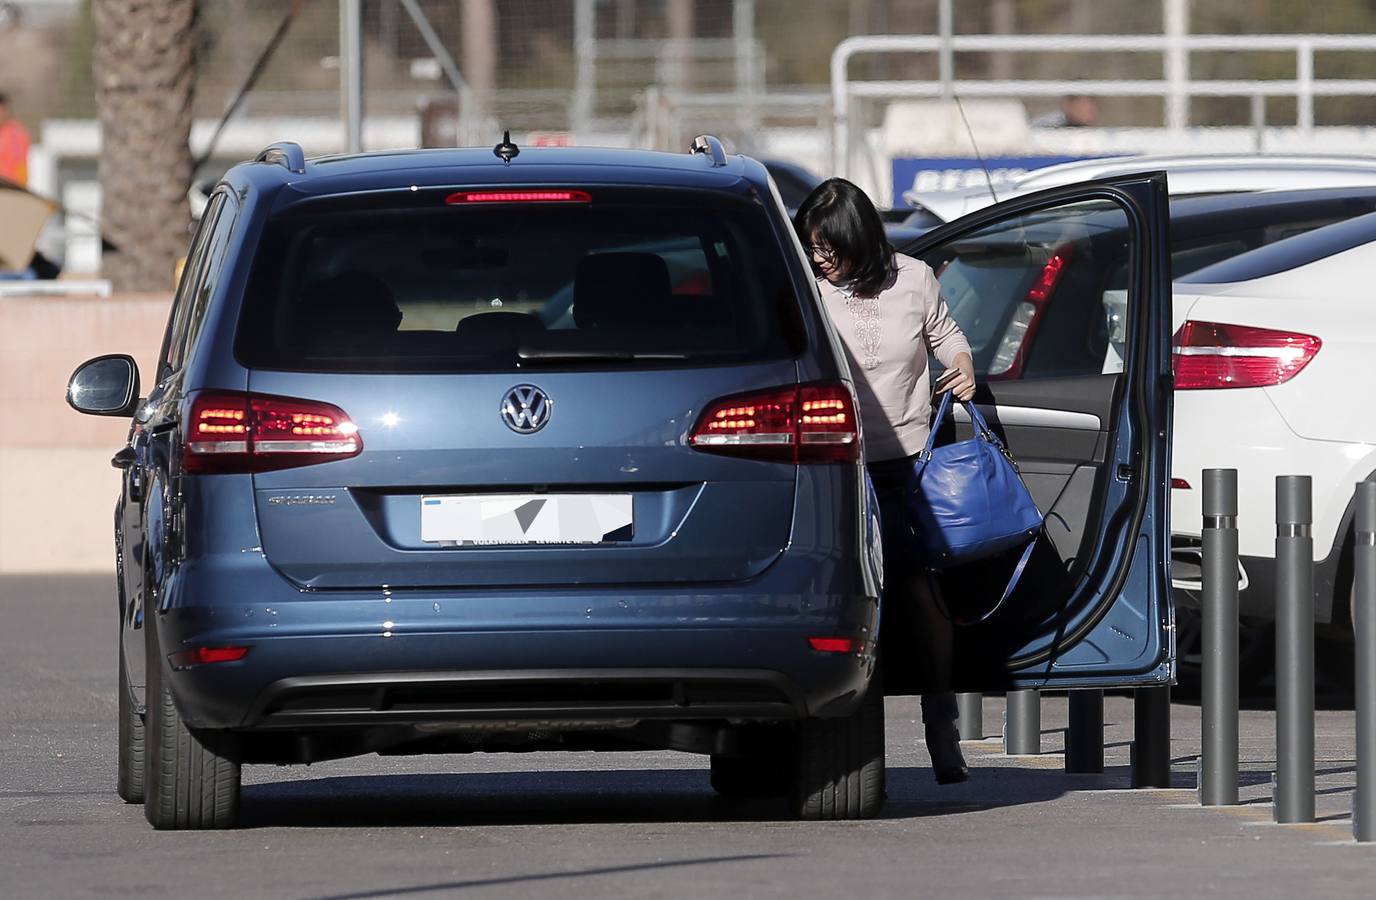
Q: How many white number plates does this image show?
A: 1